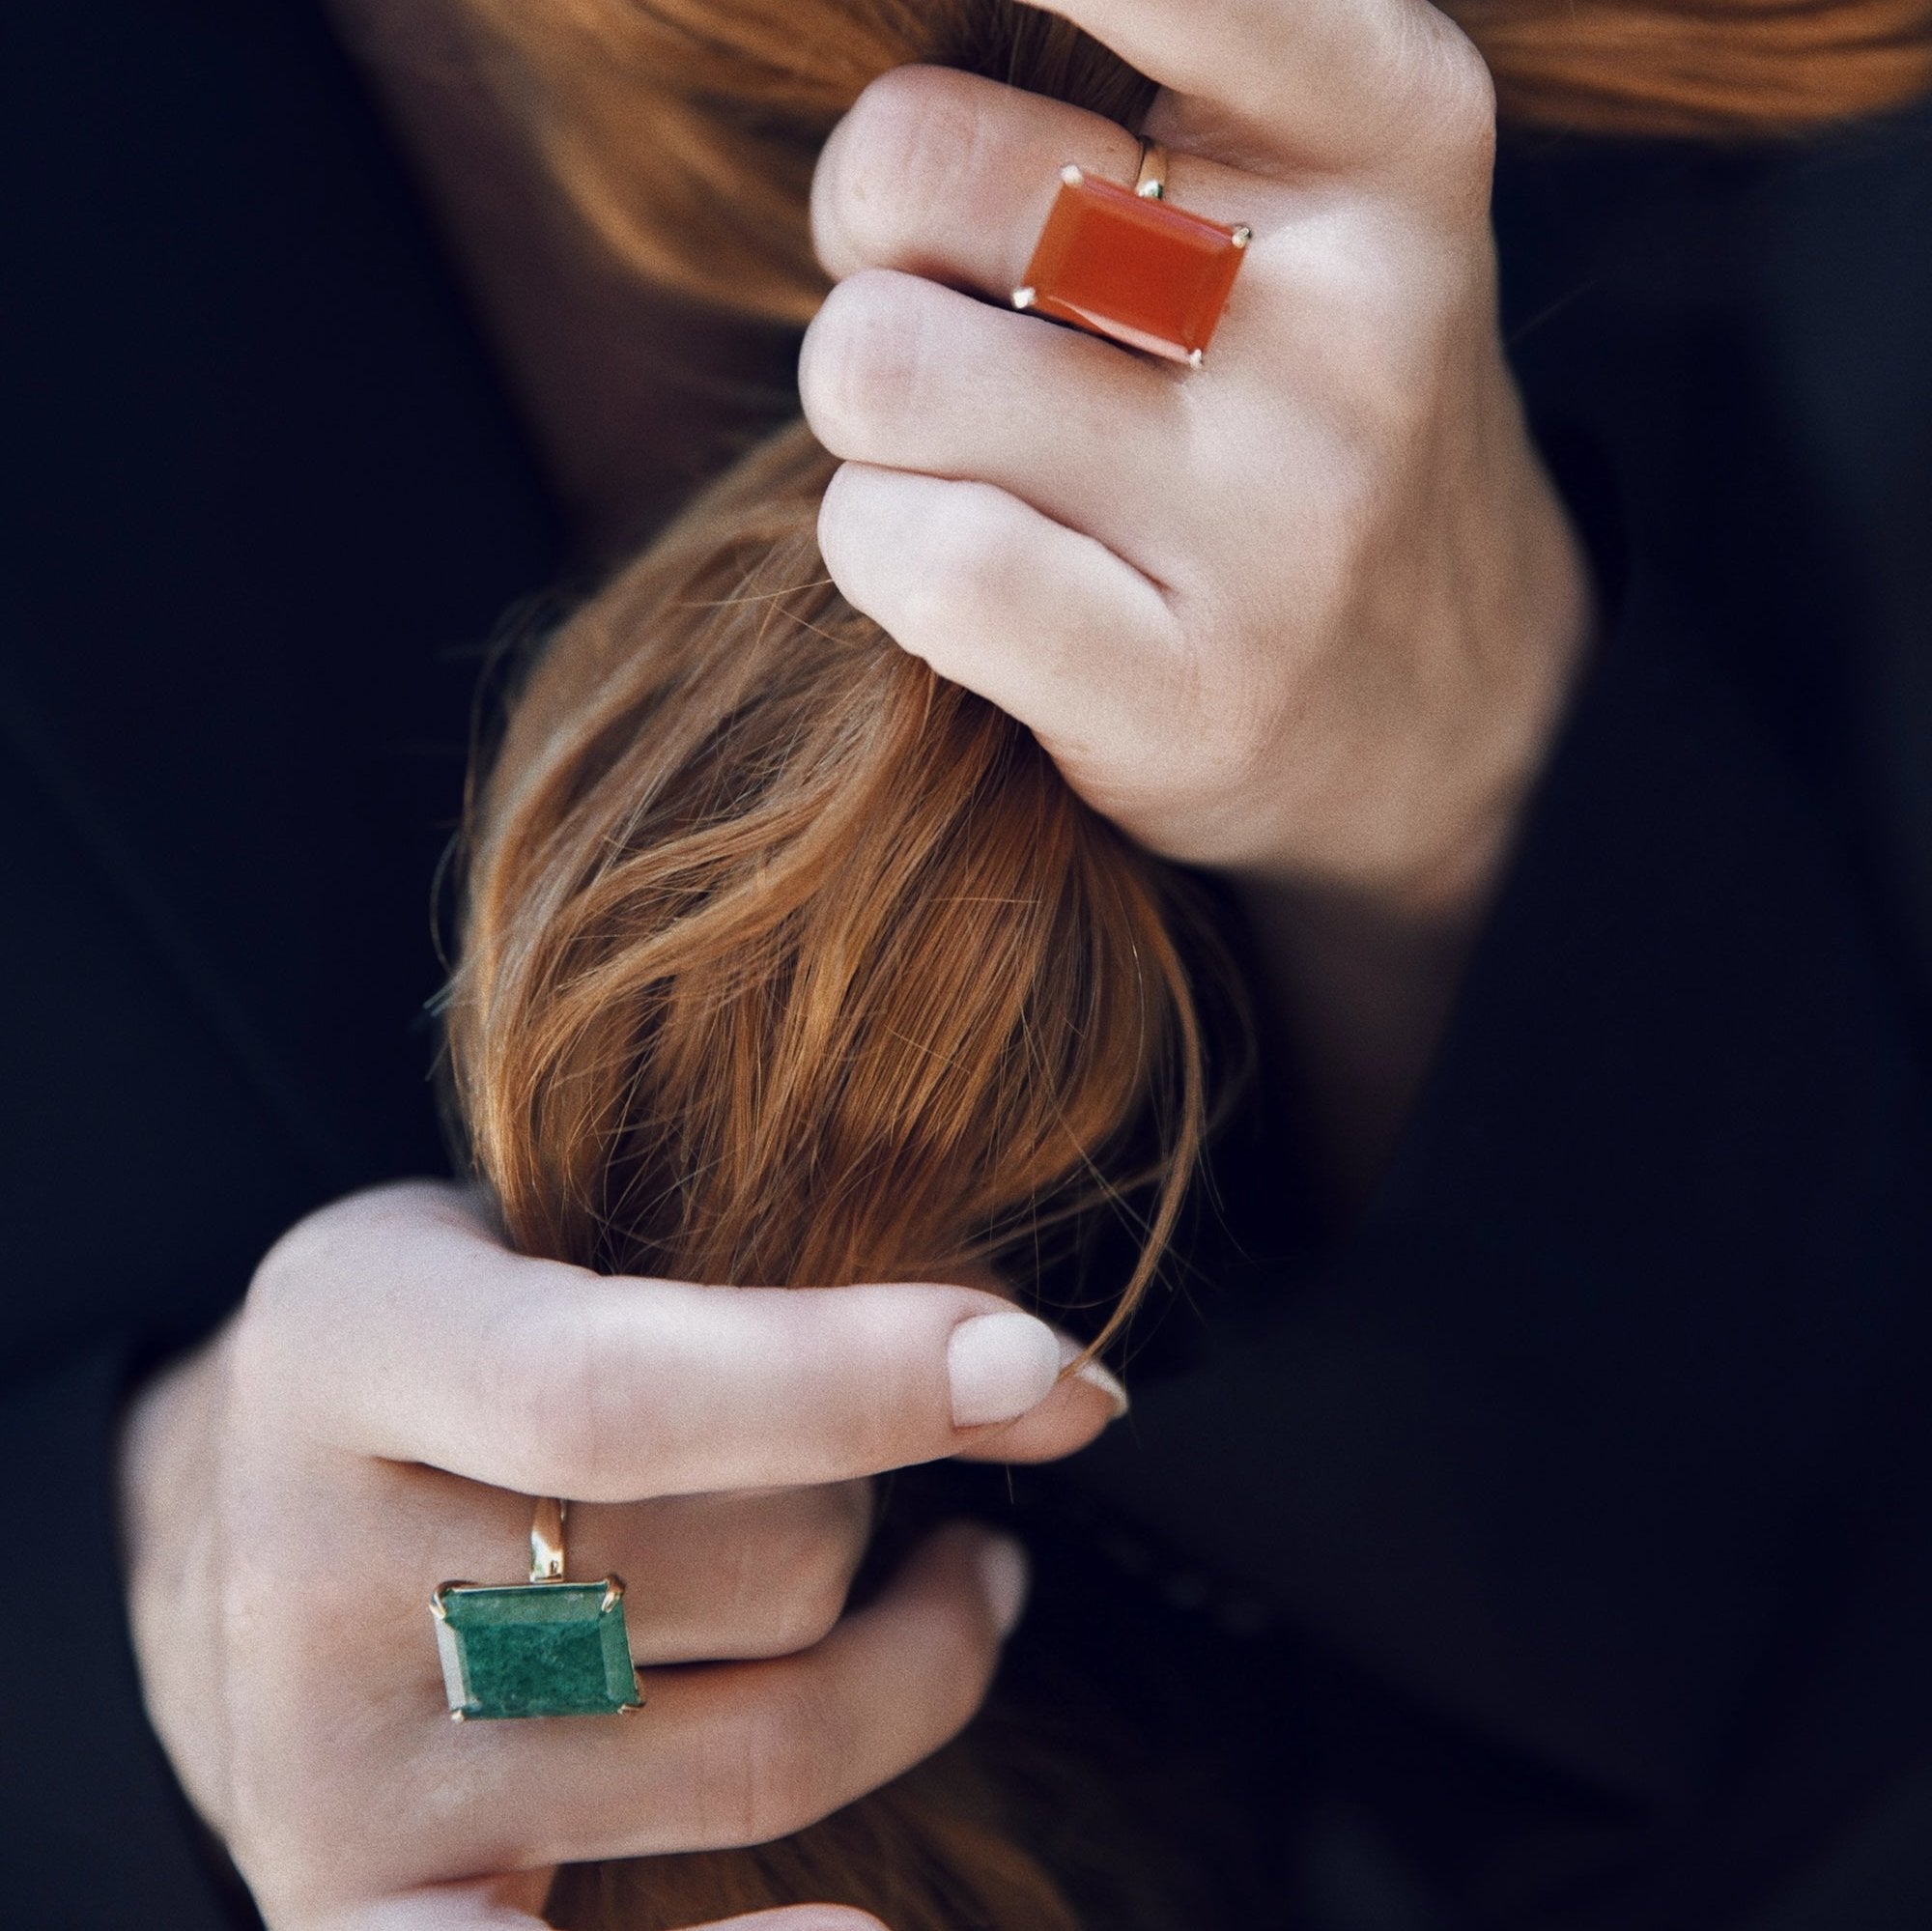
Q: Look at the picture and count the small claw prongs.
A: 8